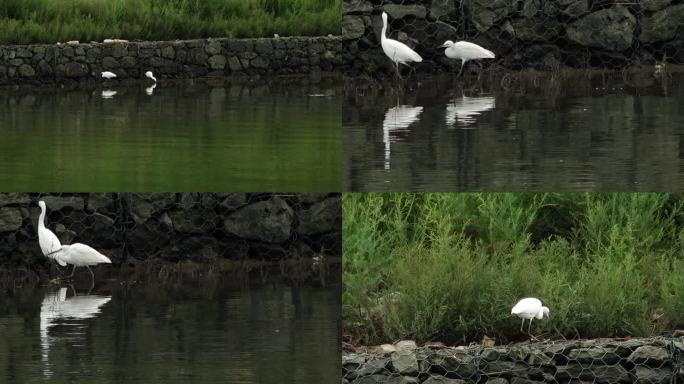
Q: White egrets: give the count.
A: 7